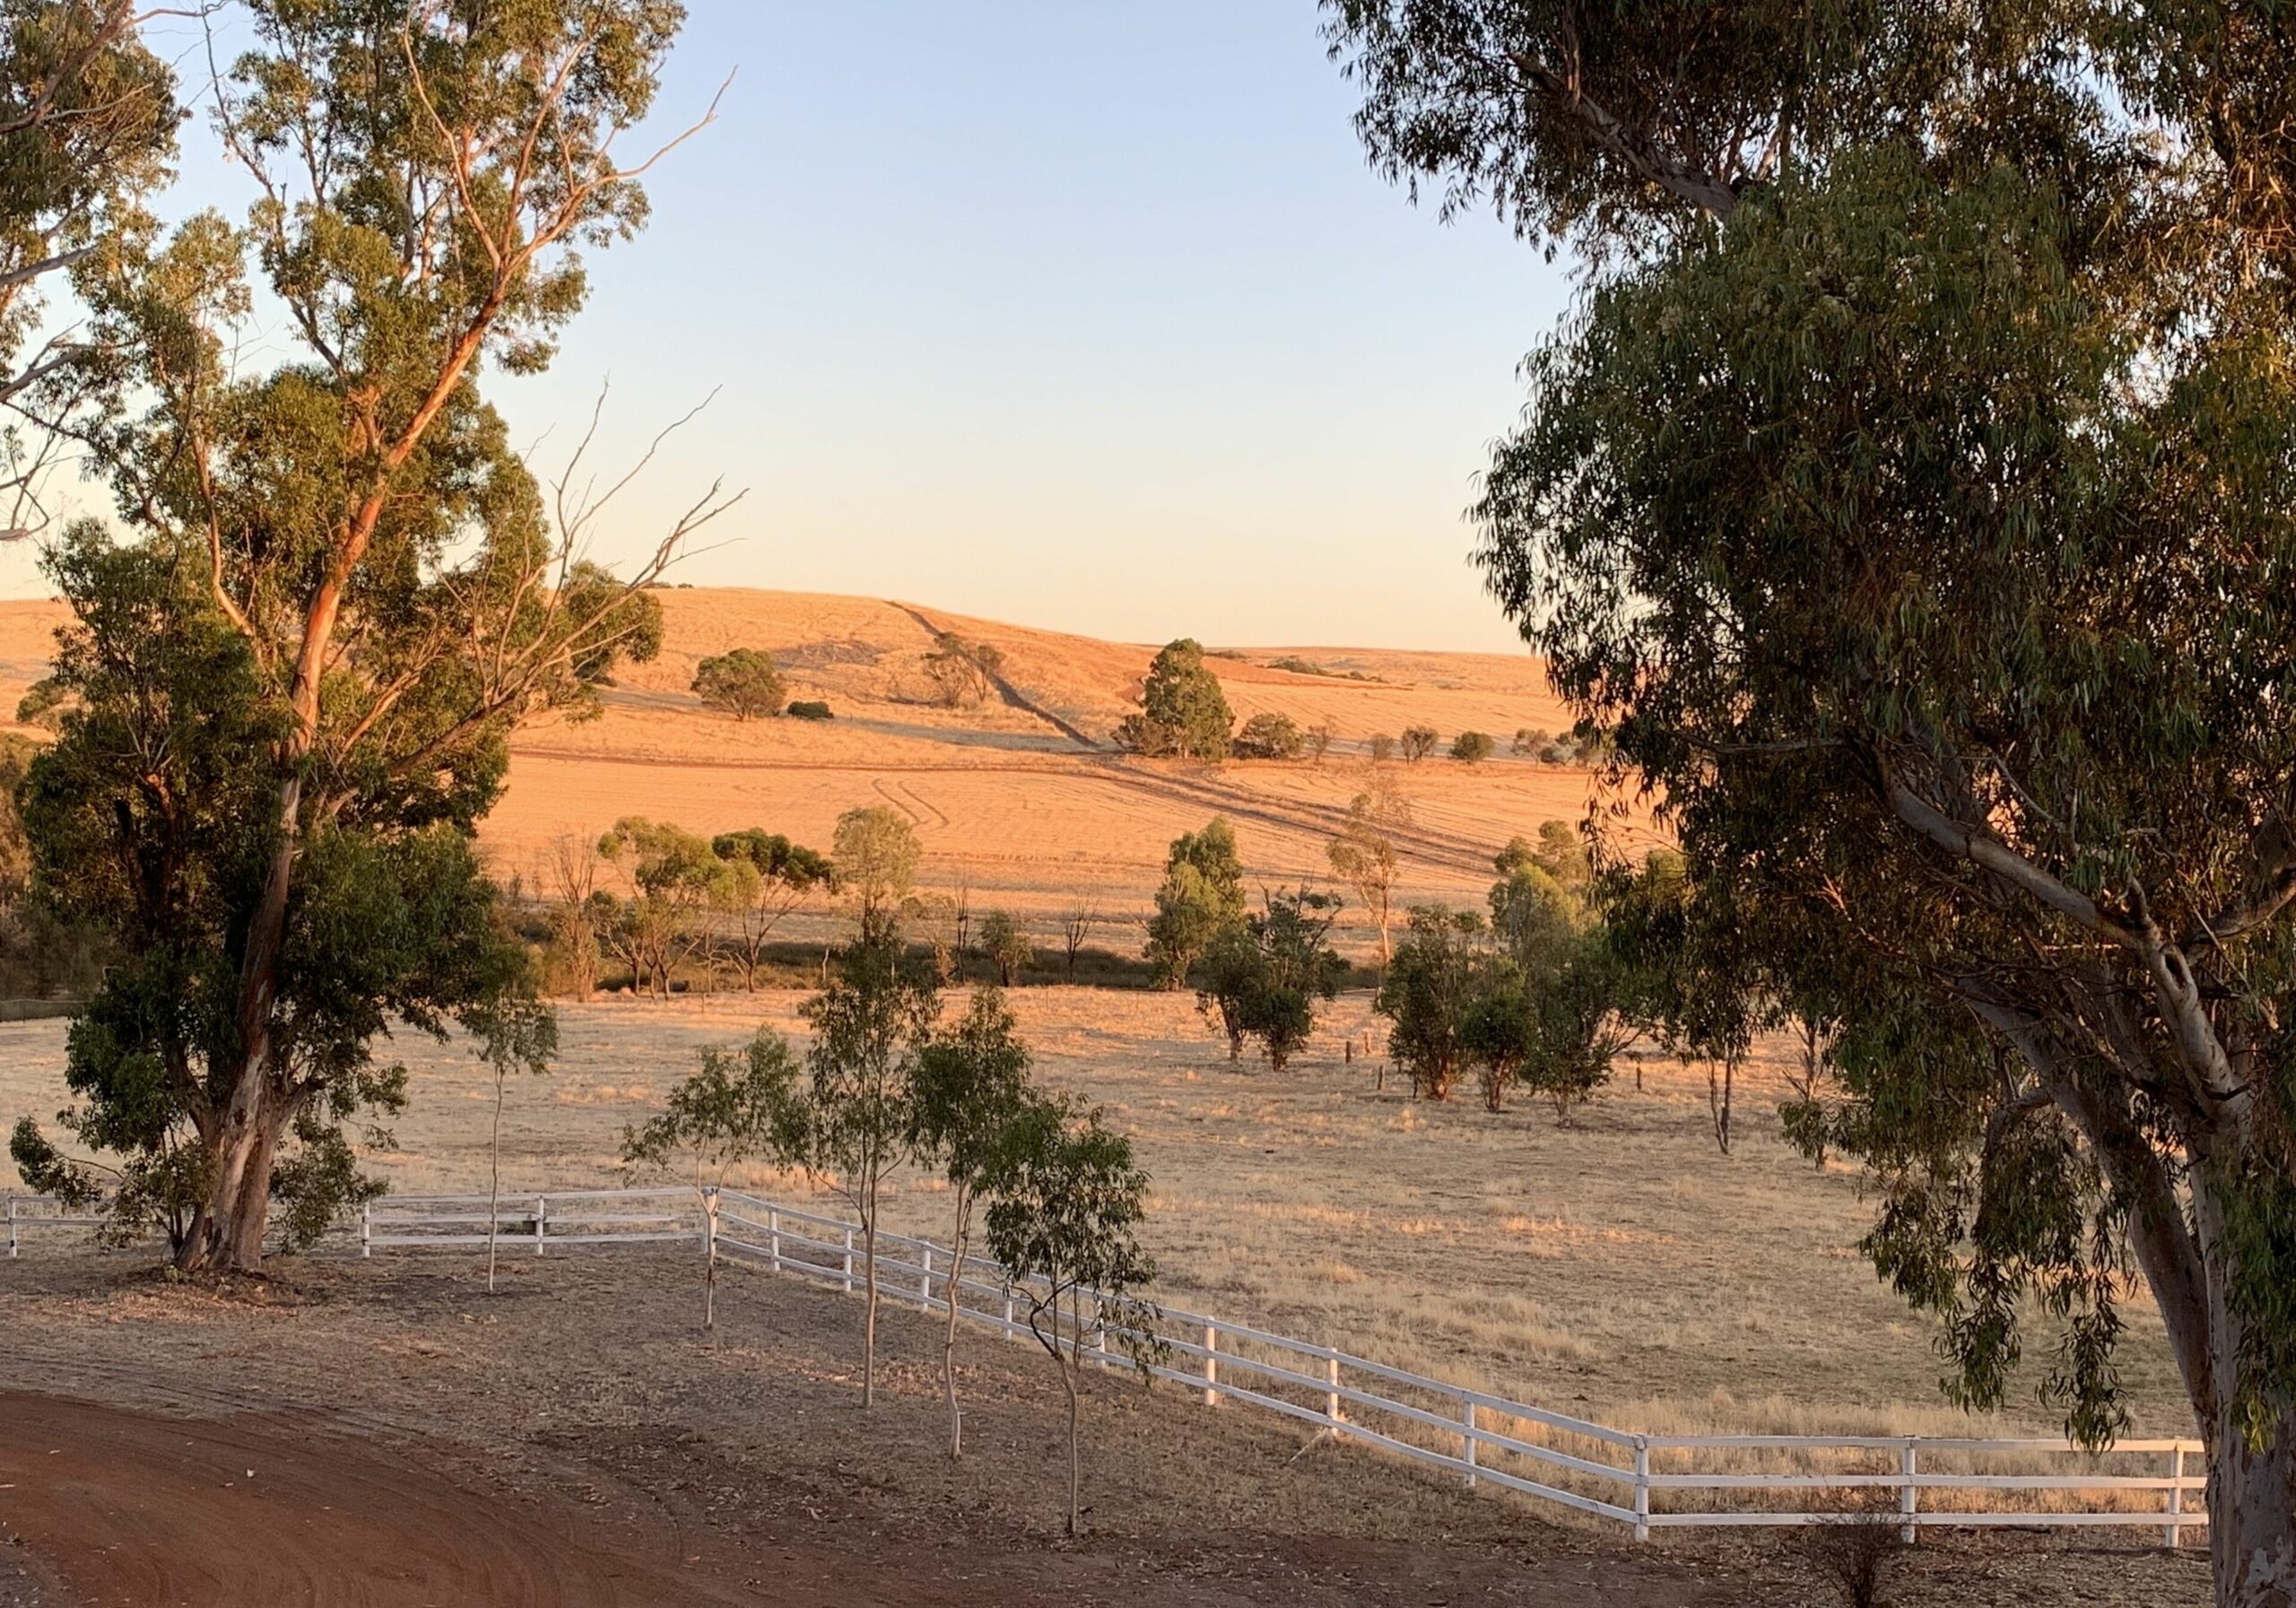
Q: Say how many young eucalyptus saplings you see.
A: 5